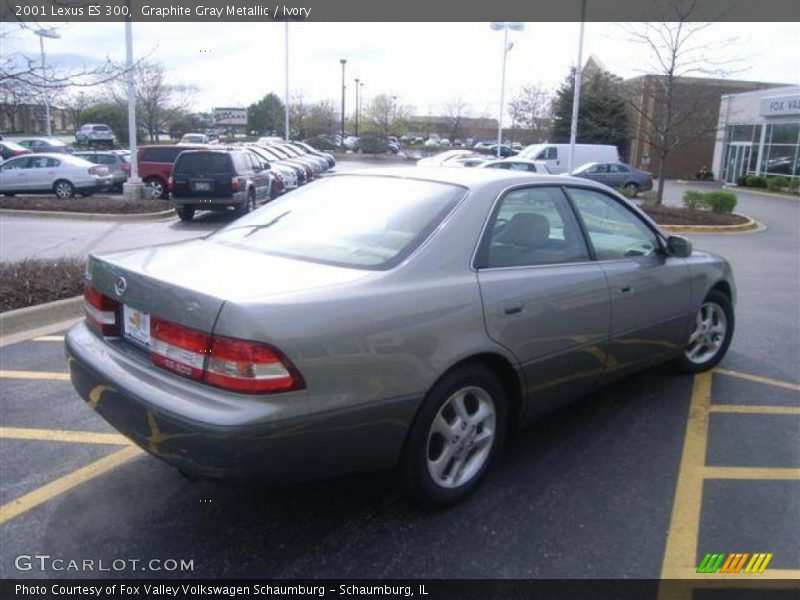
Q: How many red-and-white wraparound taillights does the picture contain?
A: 2